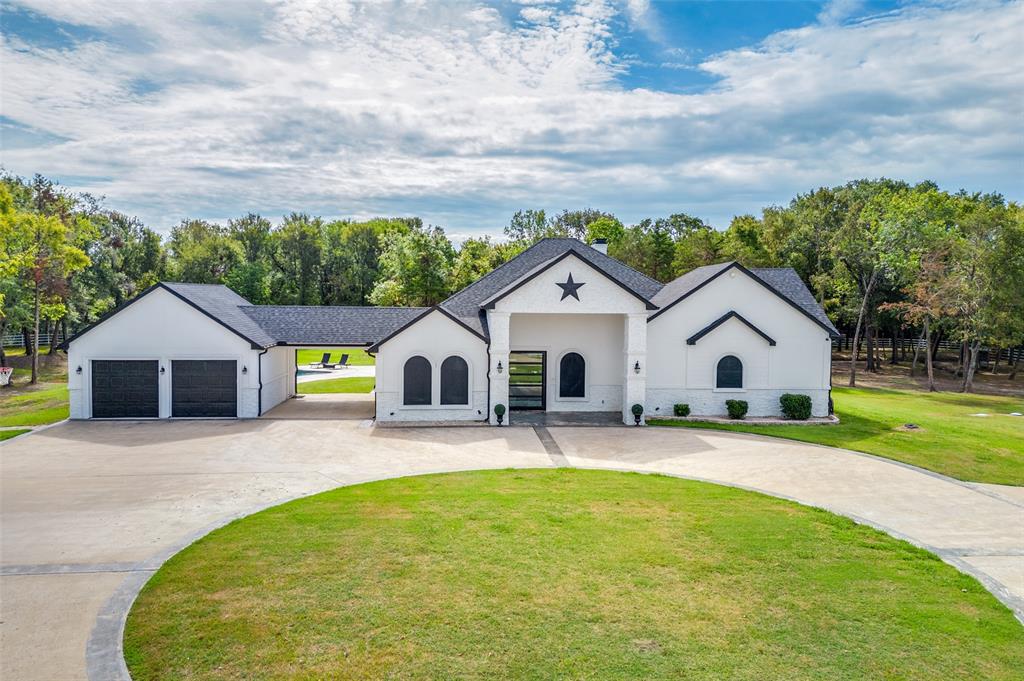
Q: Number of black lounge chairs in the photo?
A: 2